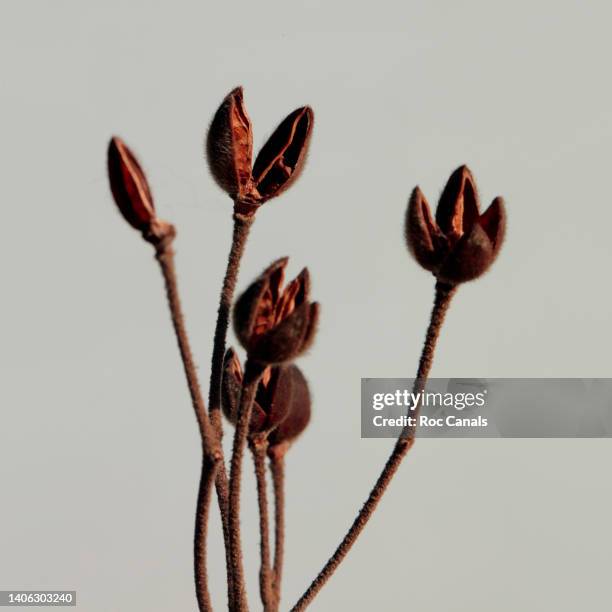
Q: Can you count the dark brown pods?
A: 6